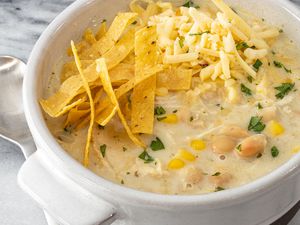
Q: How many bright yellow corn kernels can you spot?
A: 5